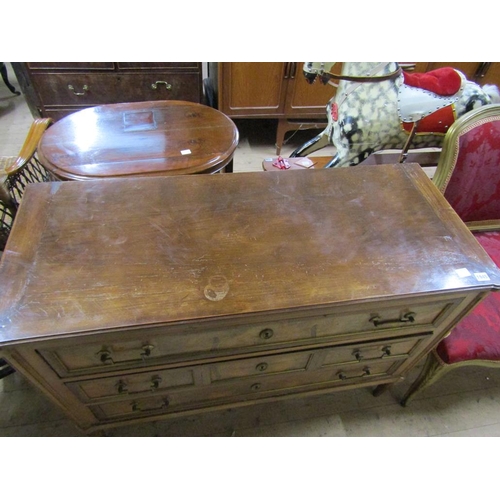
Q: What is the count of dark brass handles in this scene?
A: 6